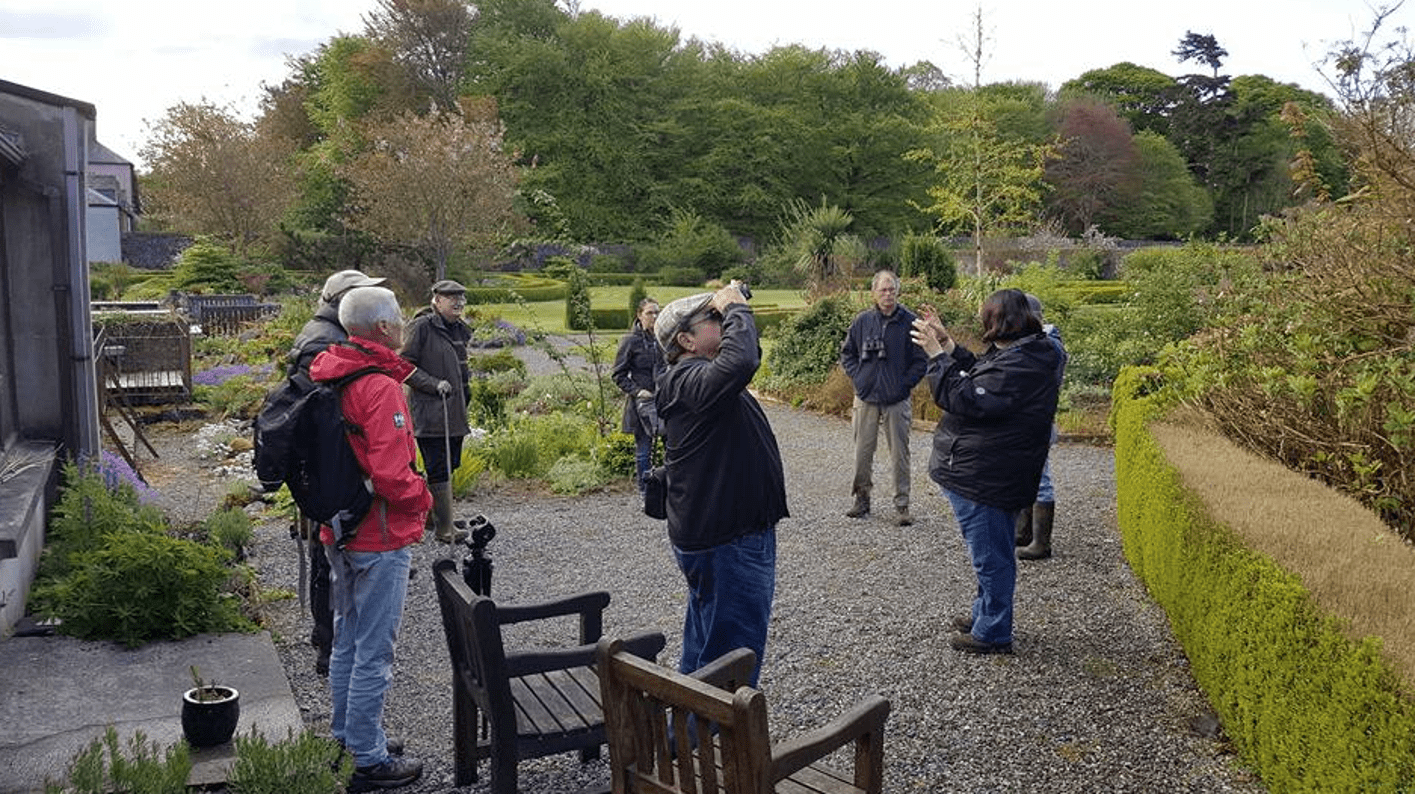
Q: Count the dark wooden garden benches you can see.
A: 2